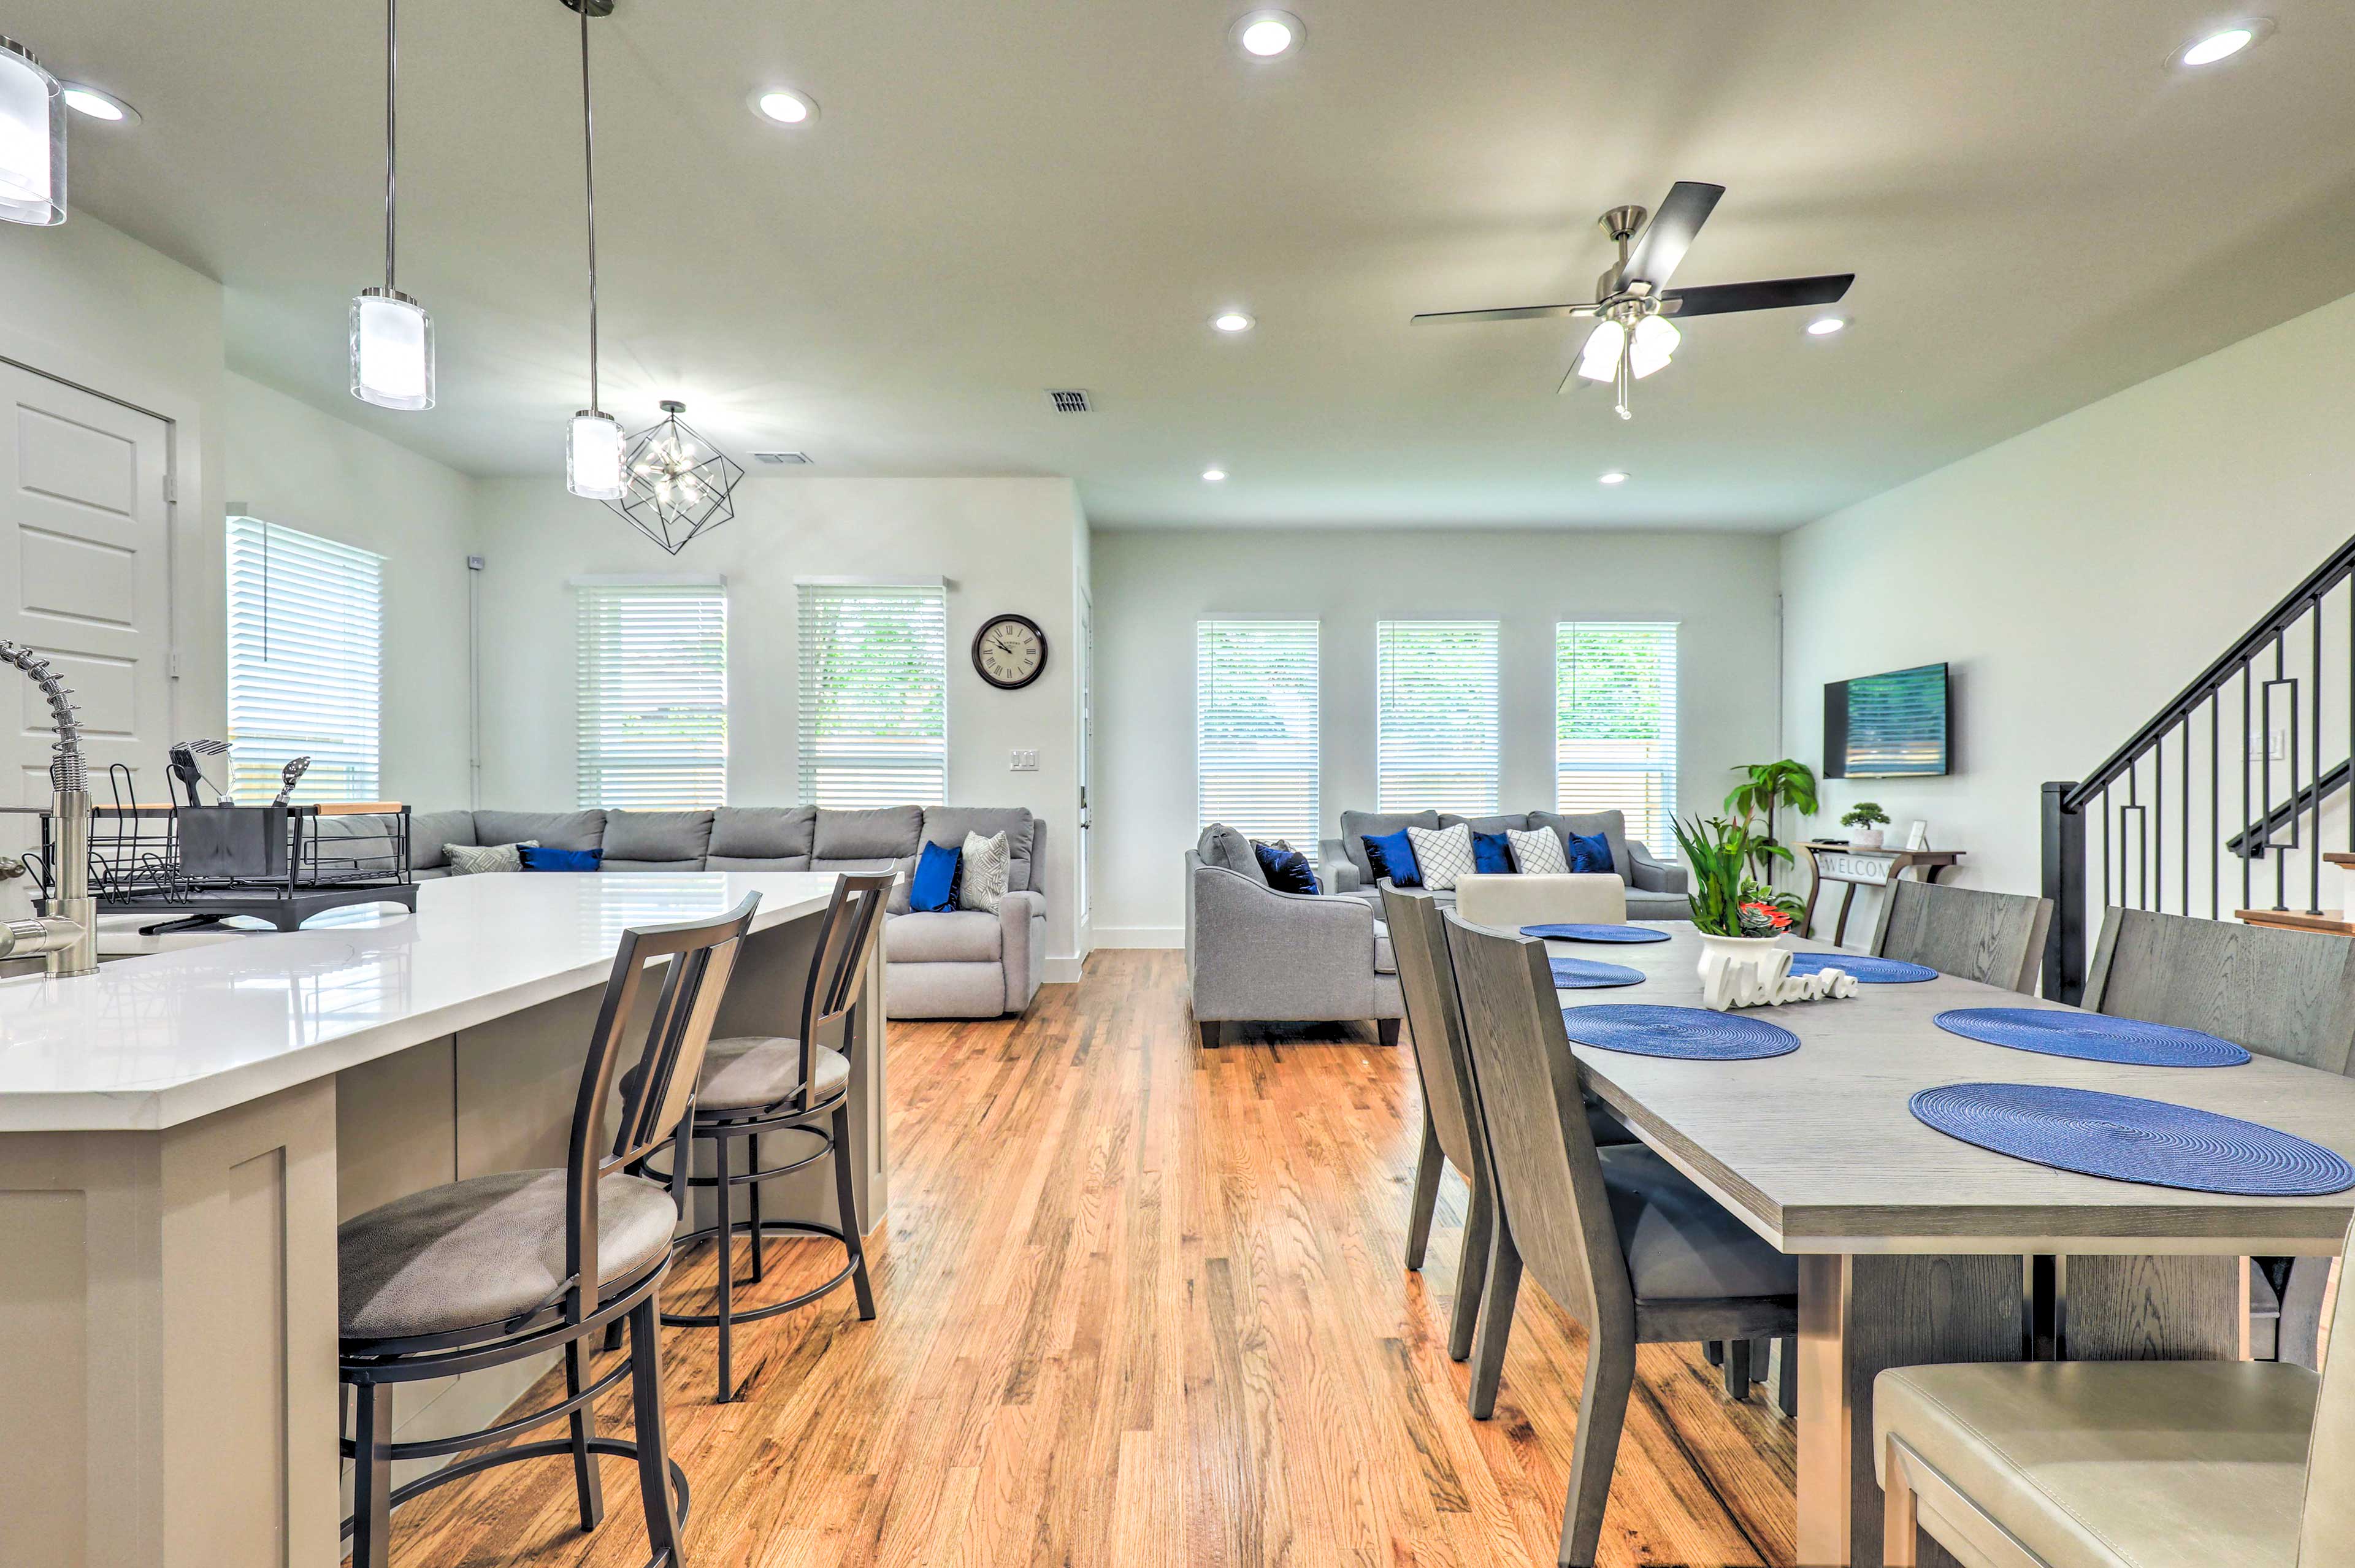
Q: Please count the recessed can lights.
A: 8